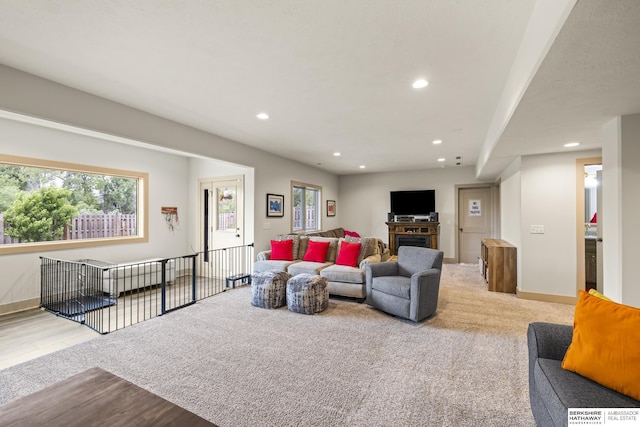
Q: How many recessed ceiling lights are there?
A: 7